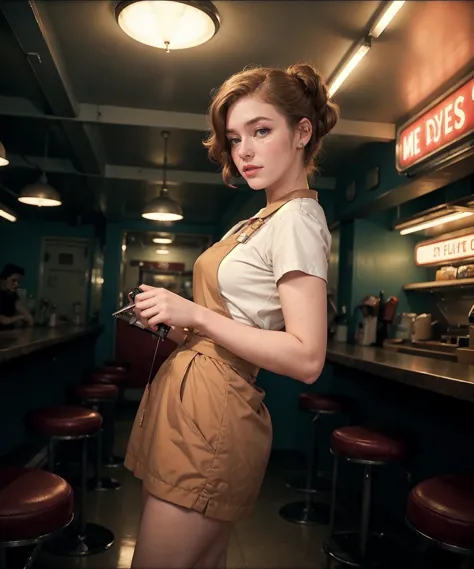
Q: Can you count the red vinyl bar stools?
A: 8